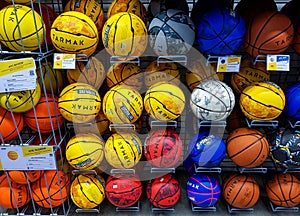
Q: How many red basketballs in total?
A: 3